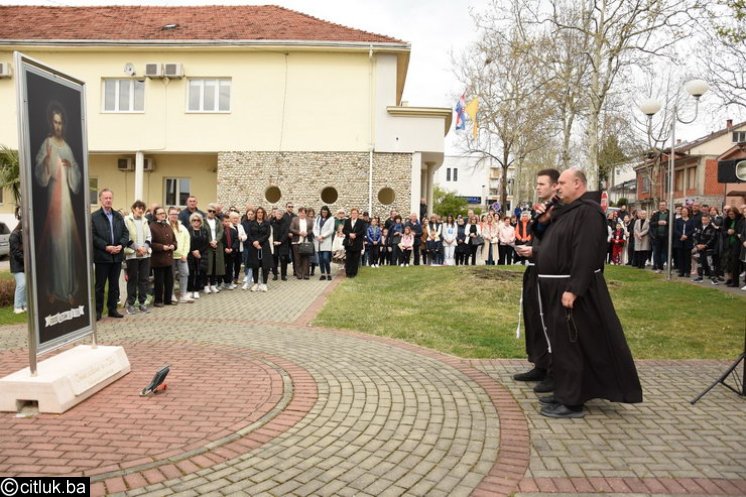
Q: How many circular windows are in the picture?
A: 3